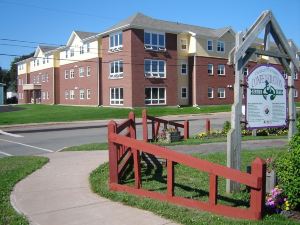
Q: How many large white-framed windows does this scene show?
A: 6